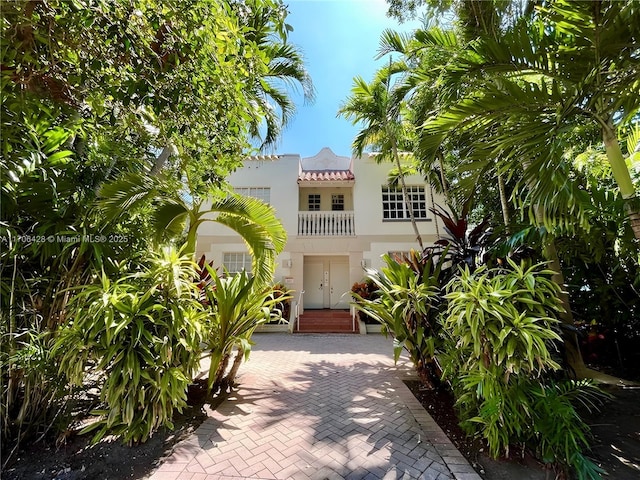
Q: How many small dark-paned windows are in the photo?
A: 2